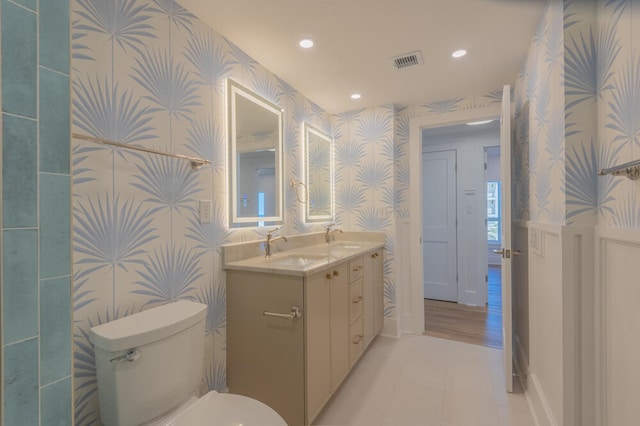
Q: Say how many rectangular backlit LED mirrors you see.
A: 2